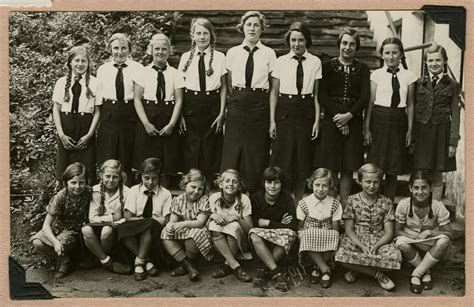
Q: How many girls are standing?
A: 9